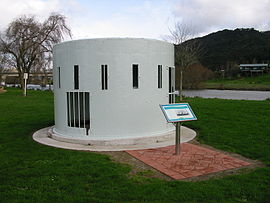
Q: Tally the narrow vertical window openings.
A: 5